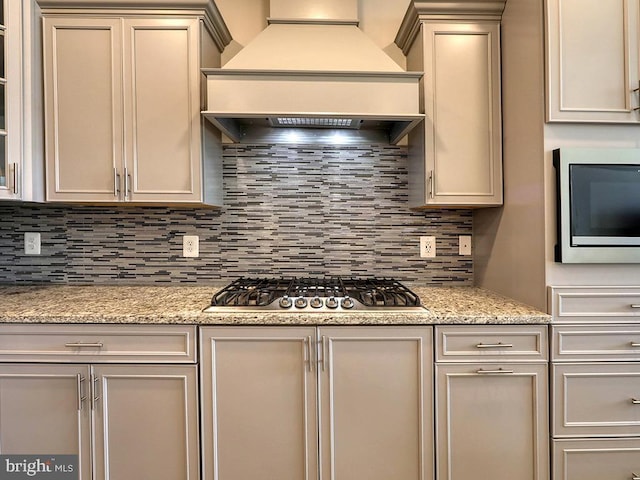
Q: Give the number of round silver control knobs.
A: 5